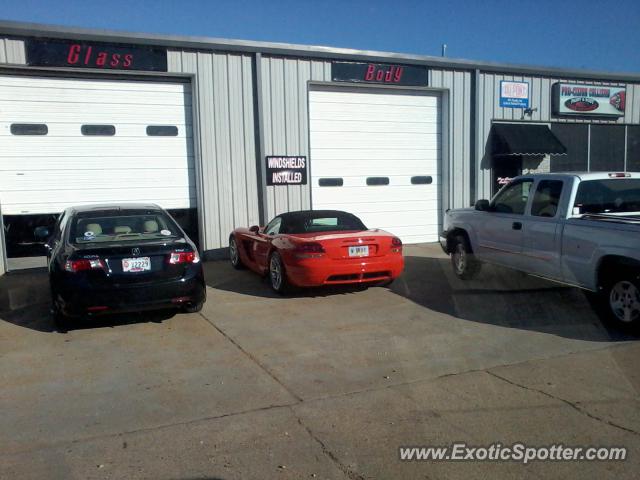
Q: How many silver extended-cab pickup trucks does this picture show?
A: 1